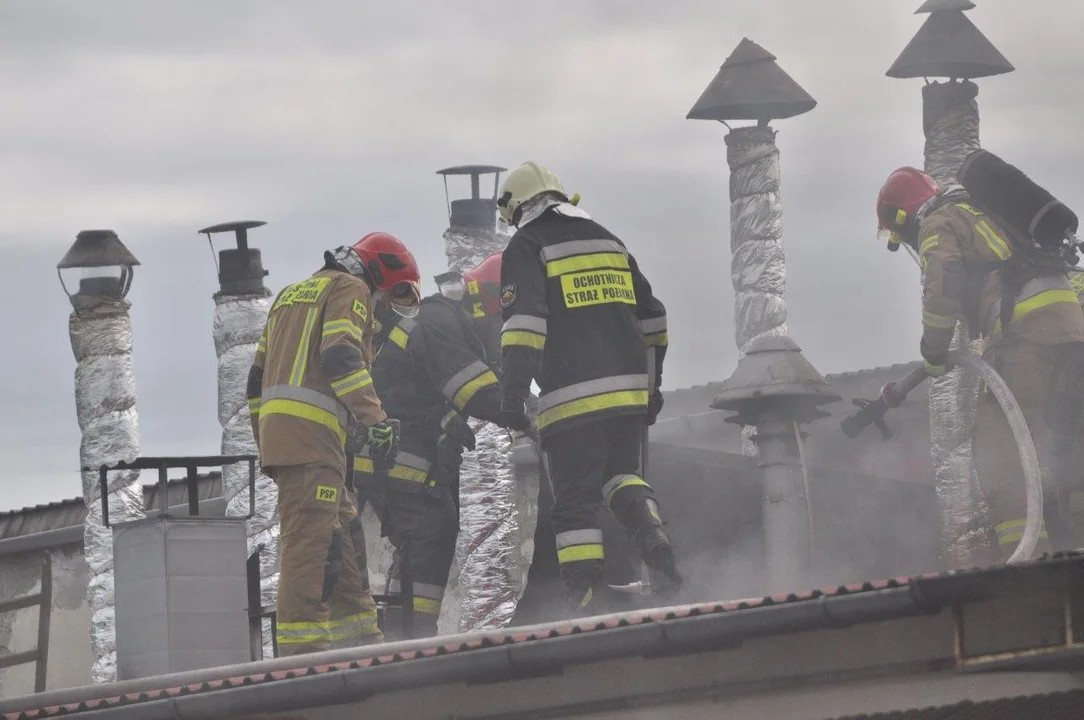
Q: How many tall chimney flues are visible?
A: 5